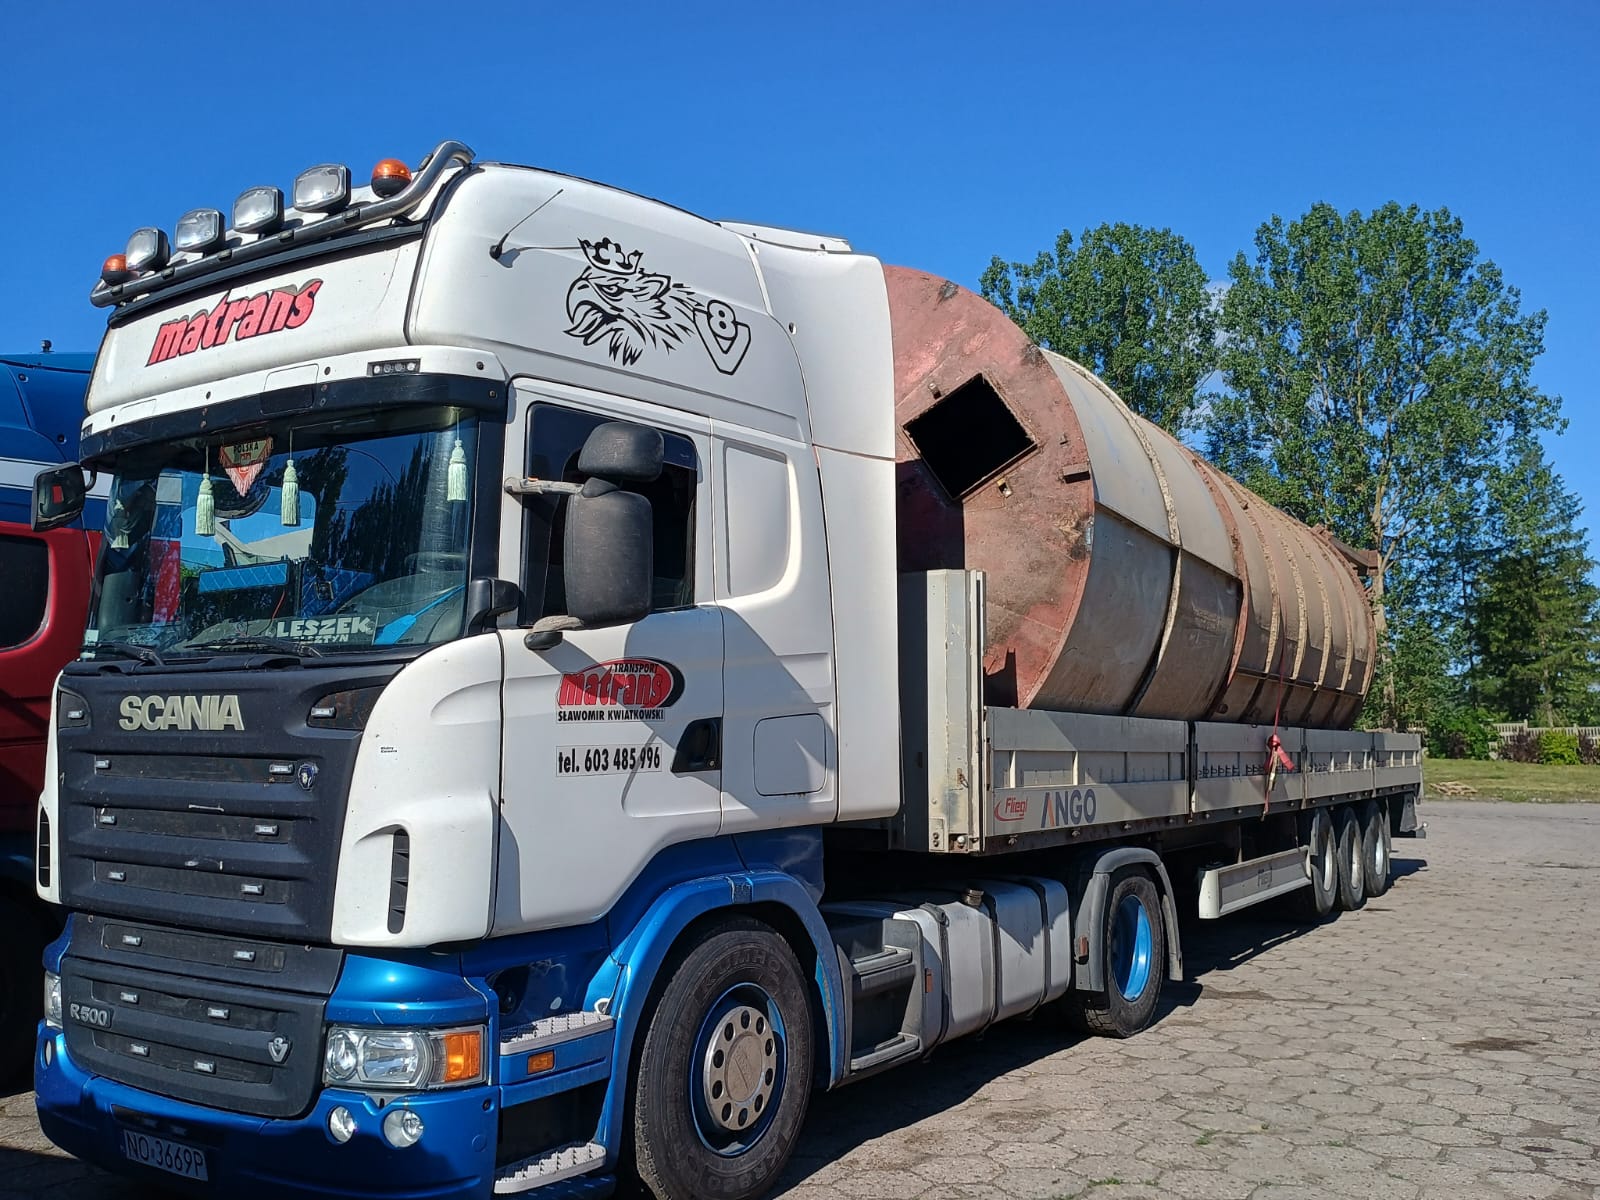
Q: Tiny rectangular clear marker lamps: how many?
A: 14